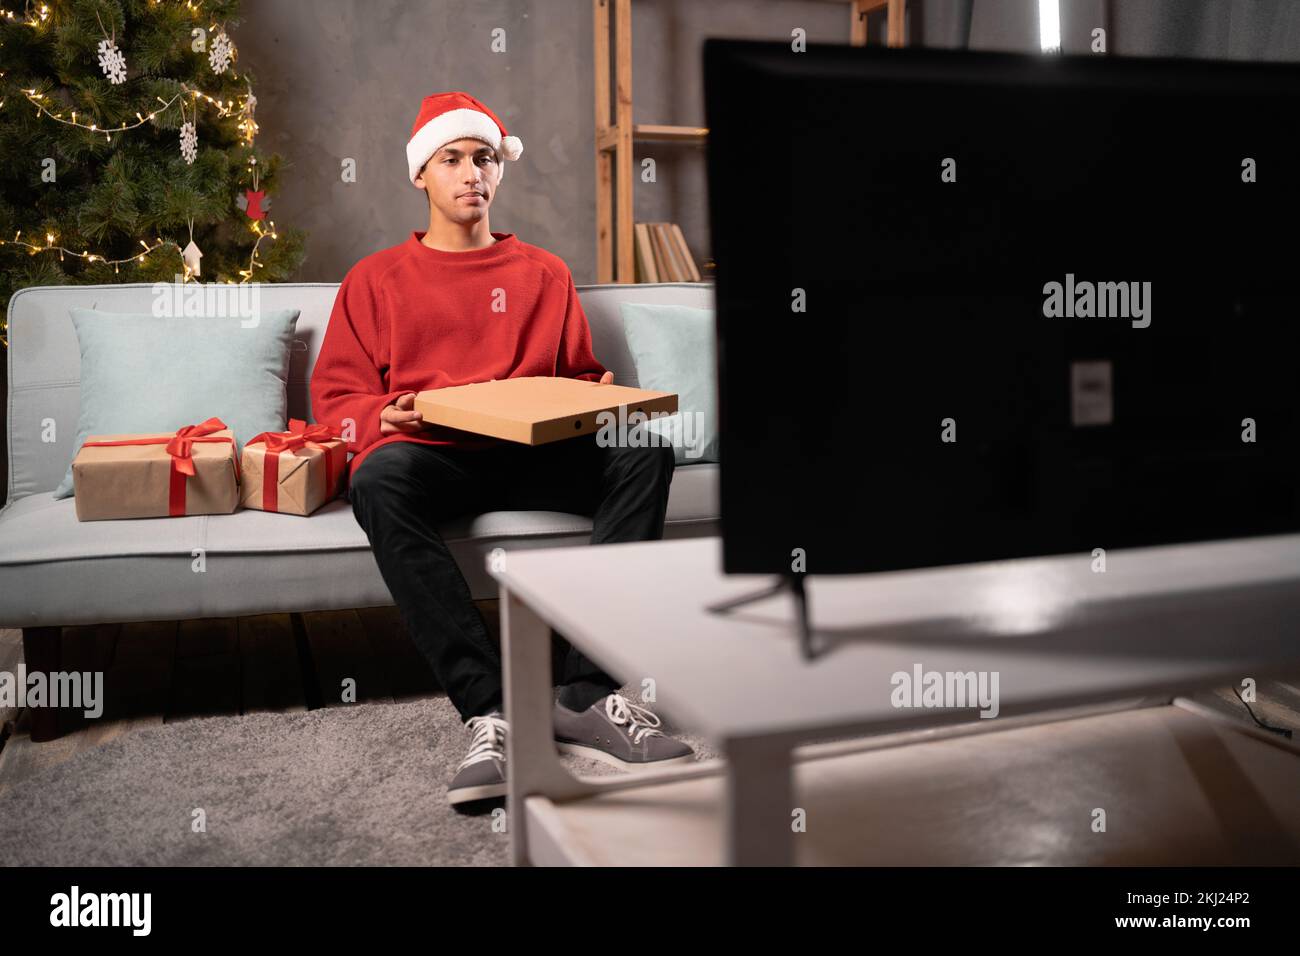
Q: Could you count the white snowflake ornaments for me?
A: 3